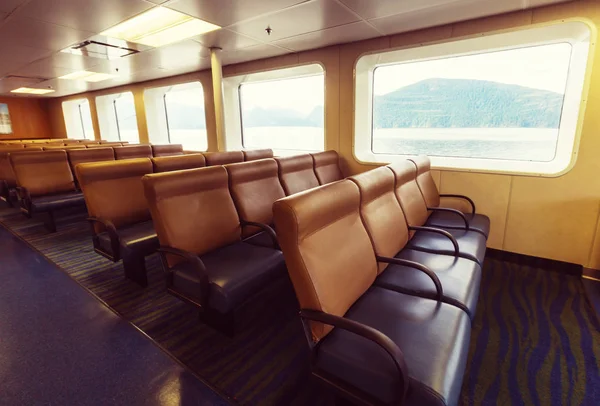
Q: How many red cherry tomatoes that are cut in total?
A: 0